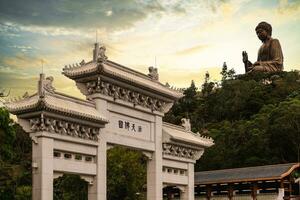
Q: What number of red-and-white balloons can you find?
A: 0